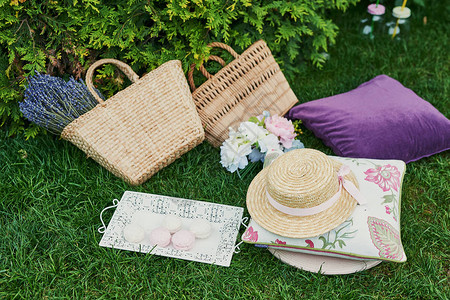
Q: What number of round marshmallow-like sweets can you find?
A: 5